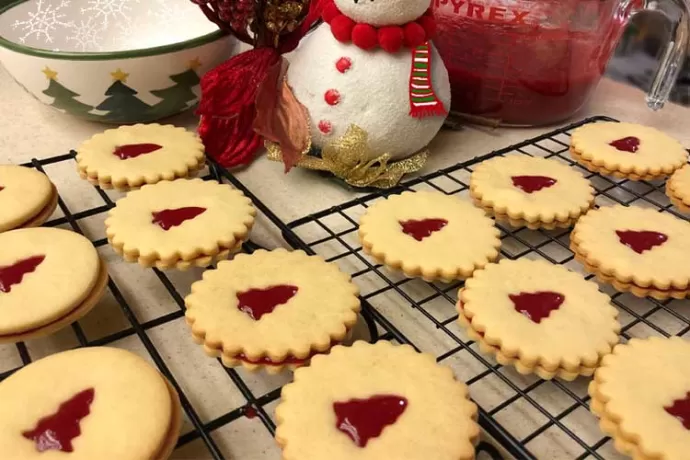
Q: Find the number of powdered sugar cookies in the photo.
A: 0